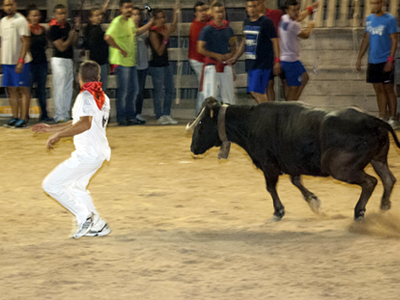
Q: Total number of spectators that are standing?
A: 13